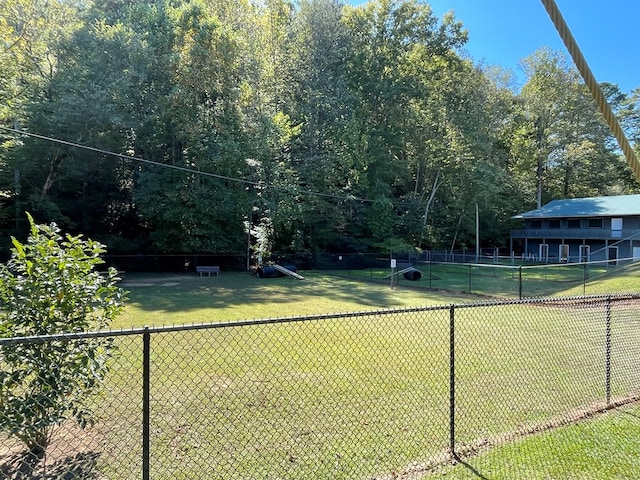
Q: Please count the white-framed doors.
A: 4